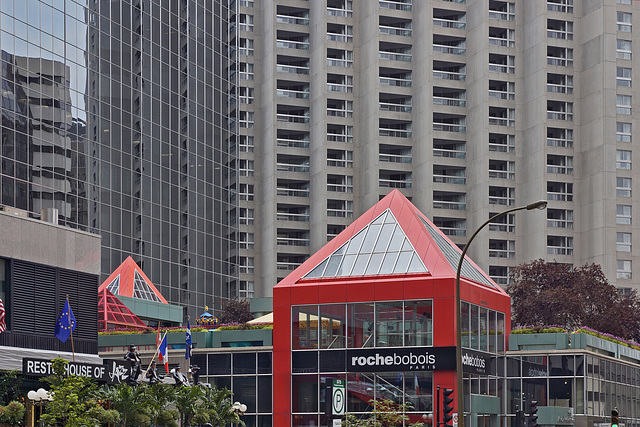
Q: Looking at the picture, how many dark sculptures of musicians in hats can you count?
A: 4